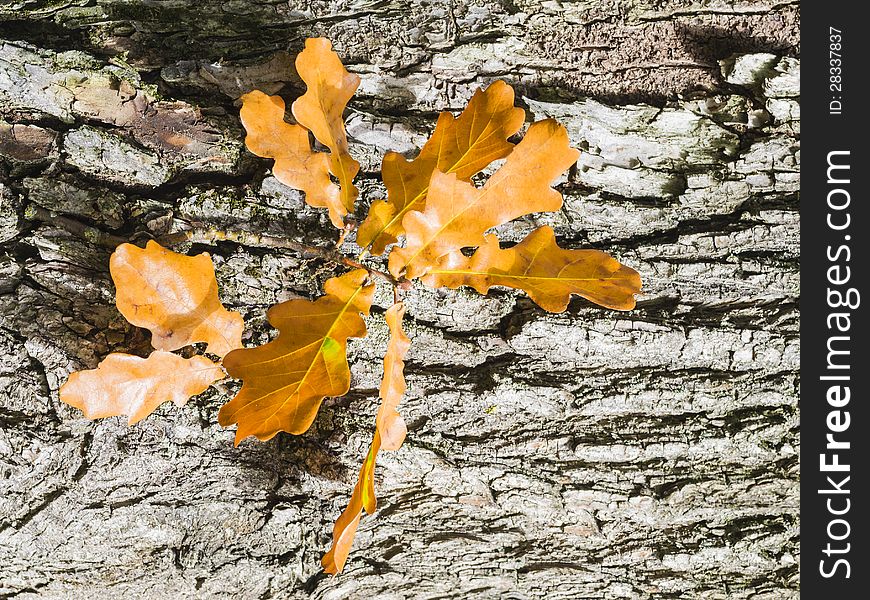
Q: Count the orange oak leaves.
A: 9